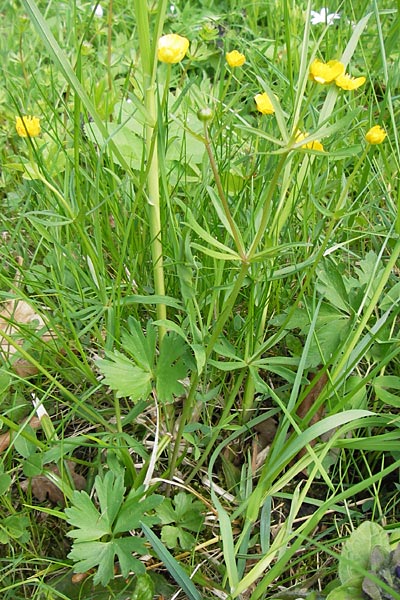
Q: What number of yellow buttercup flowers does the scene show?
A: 8